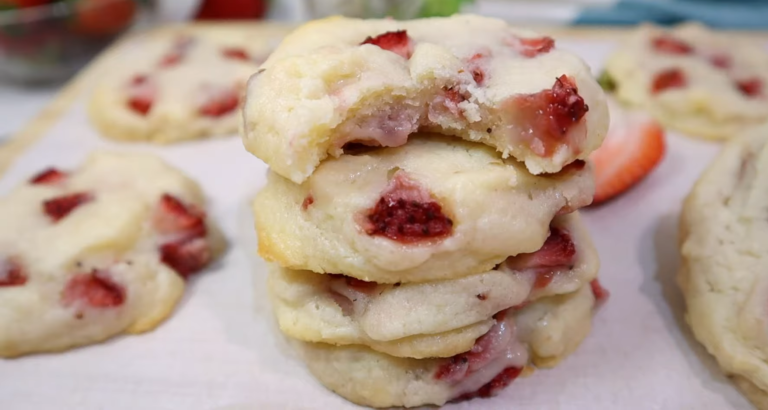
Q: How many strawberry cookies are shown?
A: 8